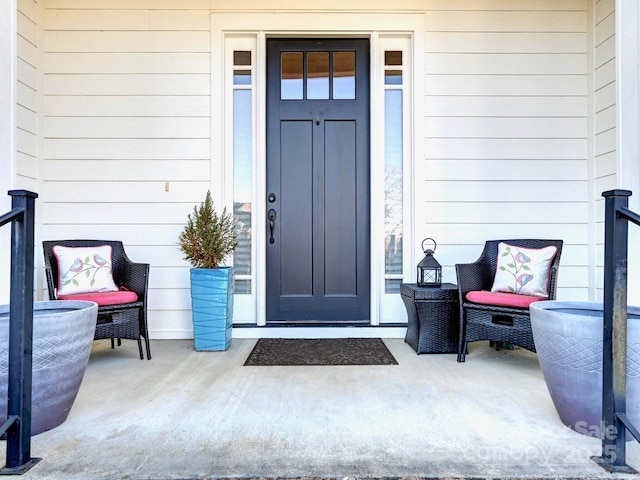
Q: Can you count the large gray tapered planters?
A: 2